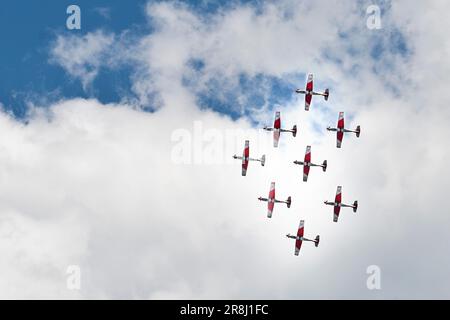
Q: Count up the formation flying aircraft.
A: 8